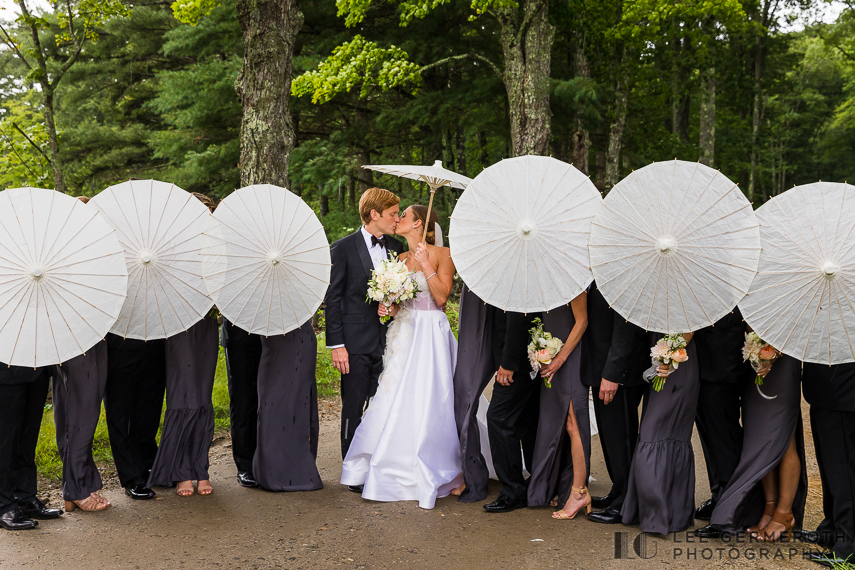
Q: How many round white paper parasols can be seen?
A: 7